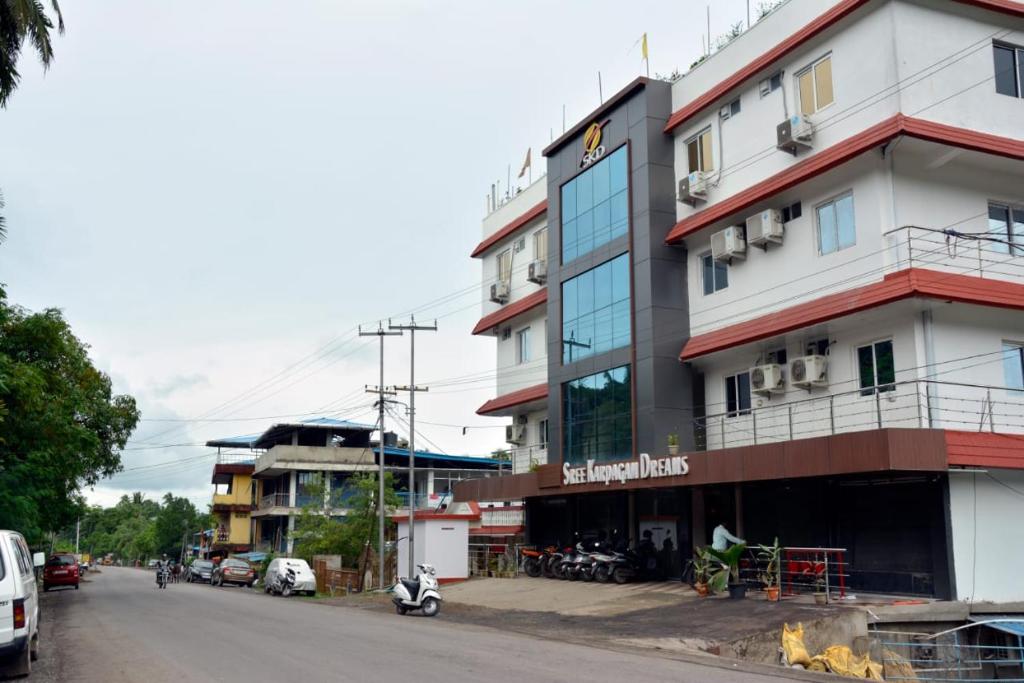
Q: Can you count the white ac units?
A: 9